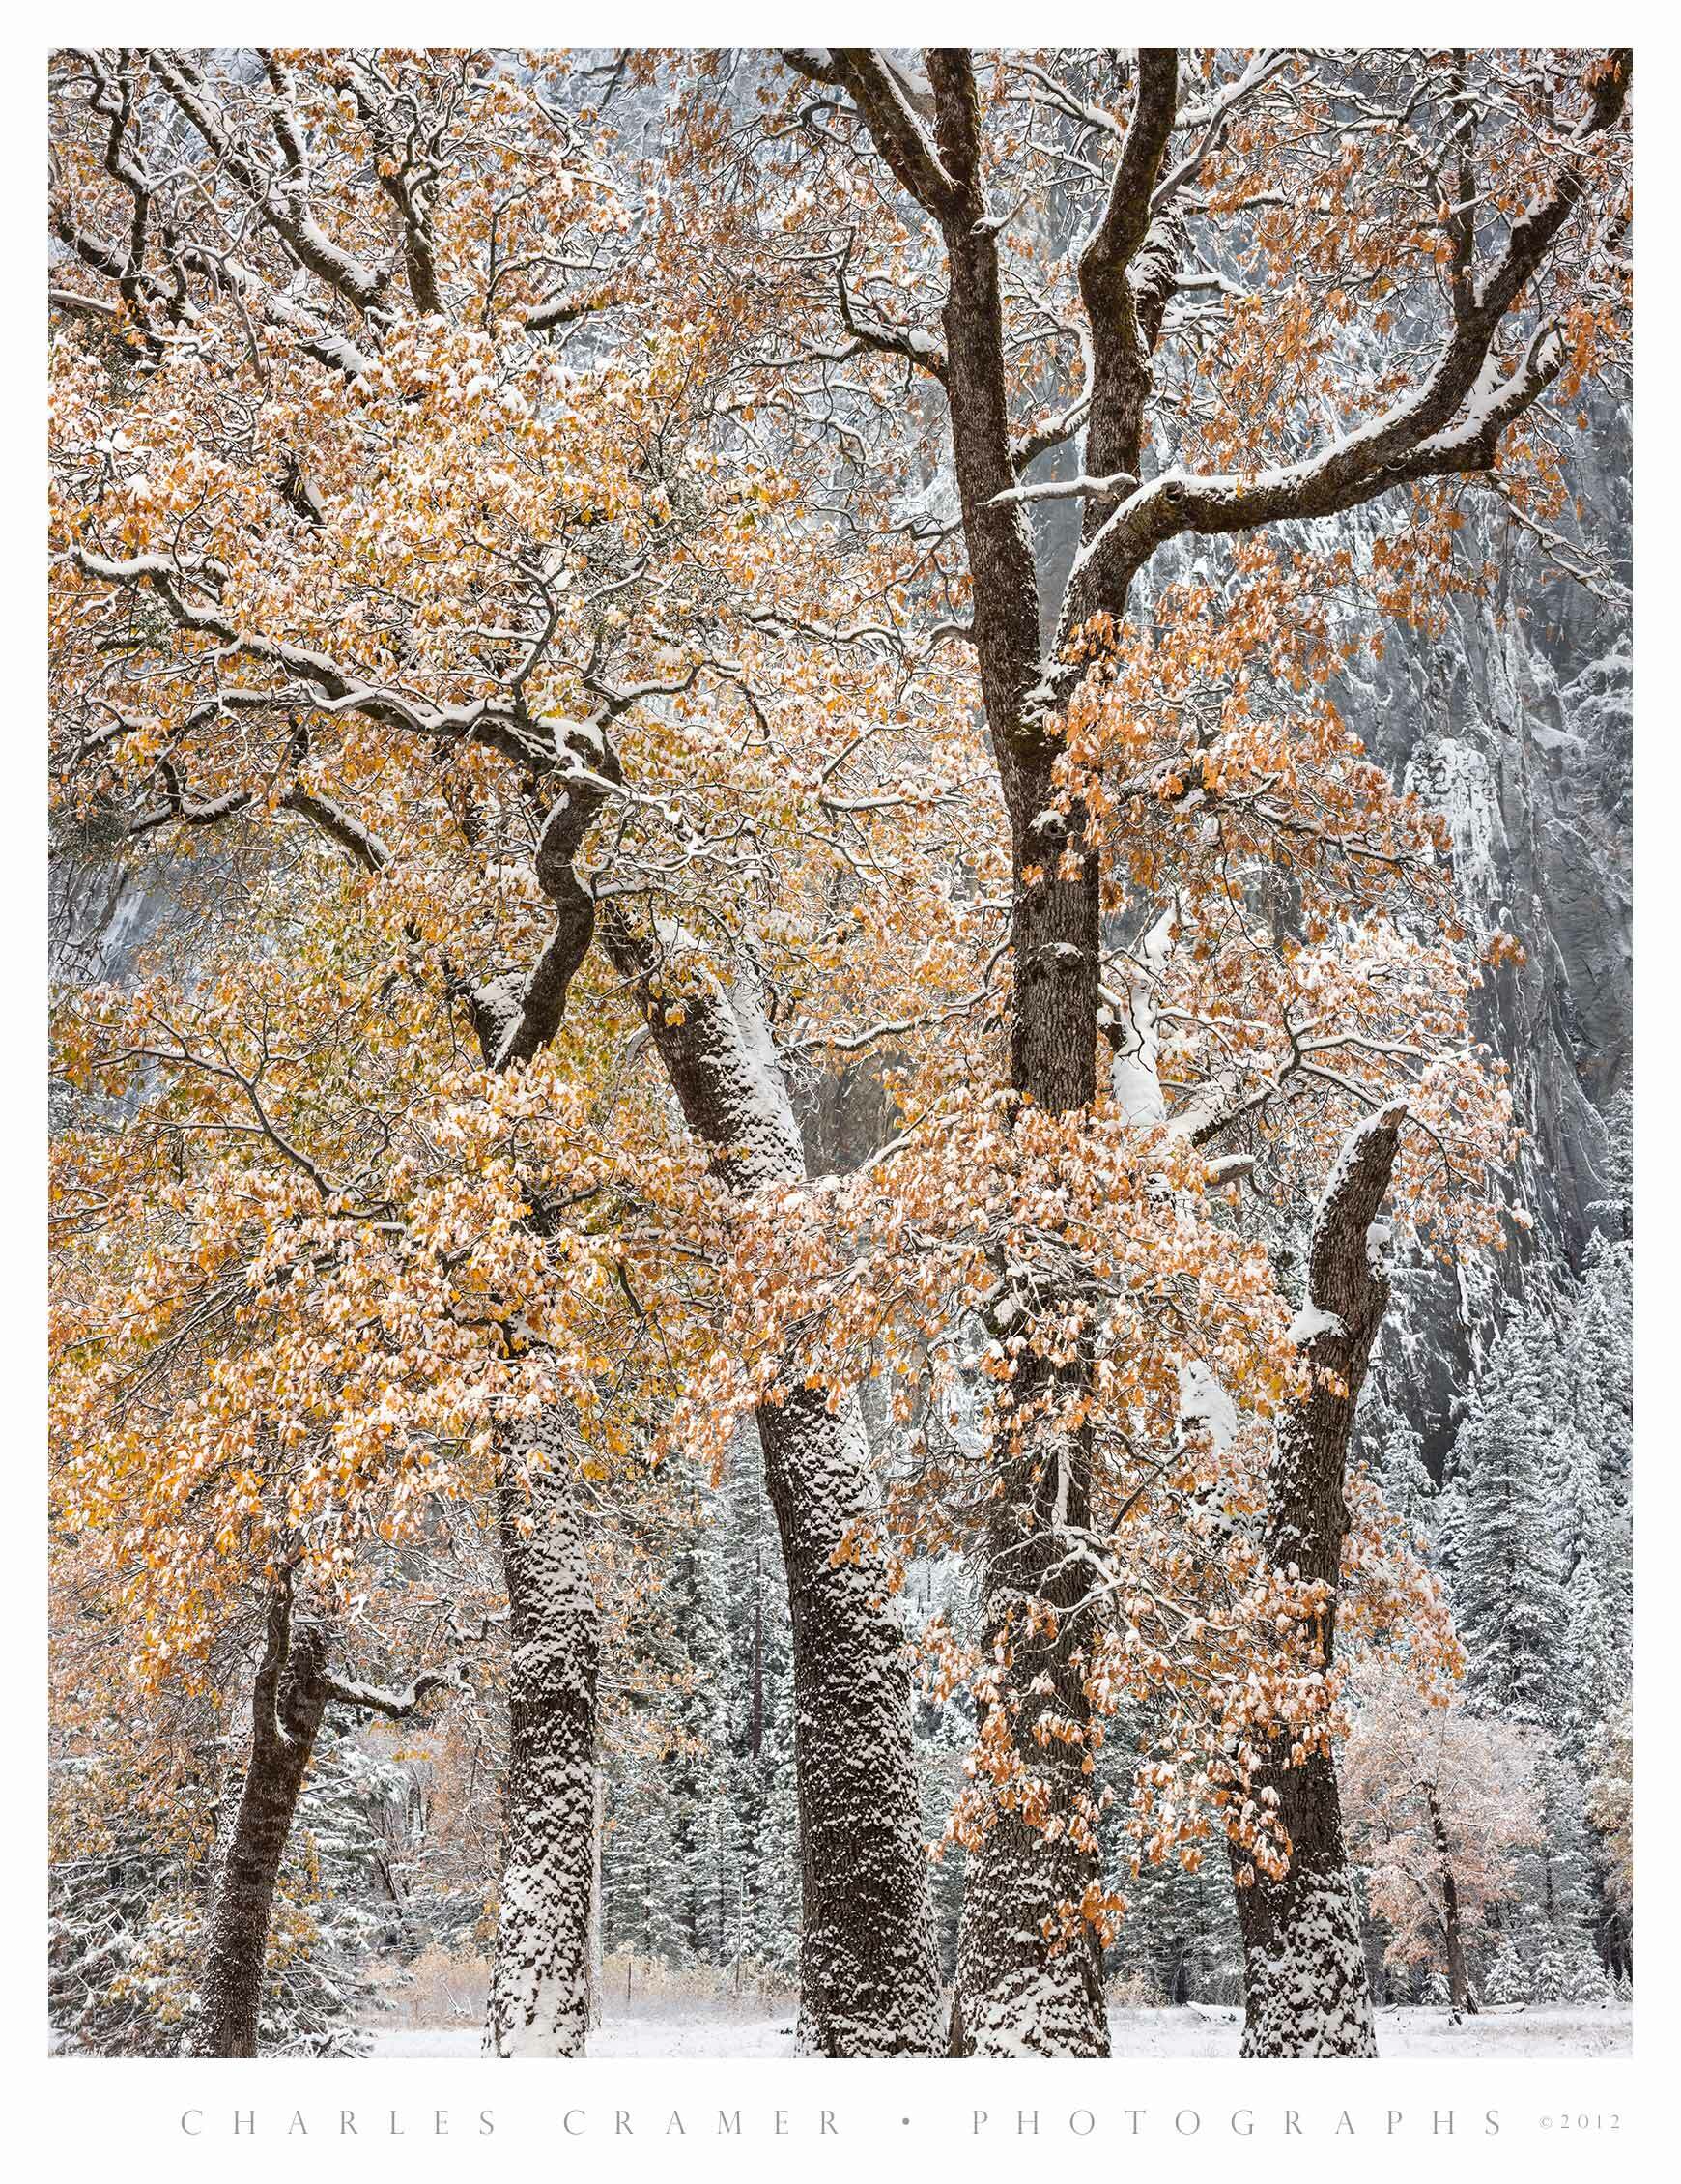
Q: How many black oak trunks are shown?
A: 5